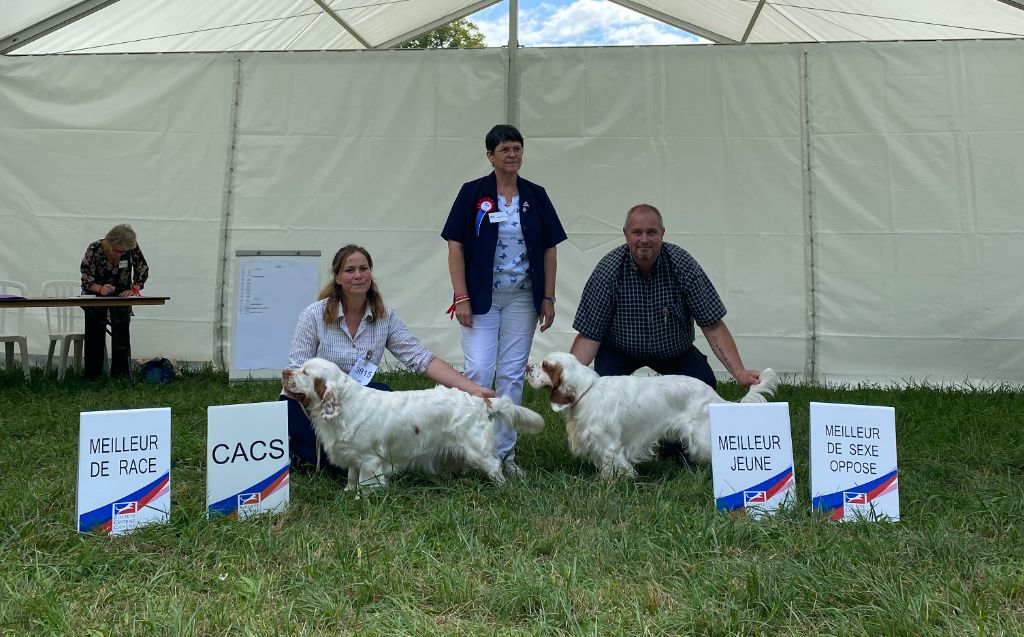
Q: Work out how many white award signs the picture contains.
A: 4